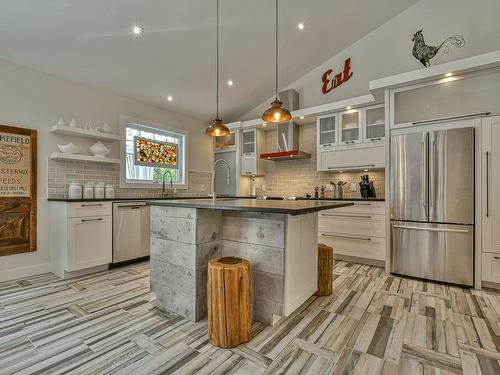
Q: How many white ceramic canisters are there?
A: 4